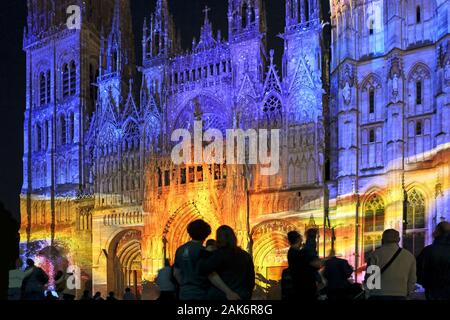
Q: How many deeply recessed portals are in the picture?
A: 3